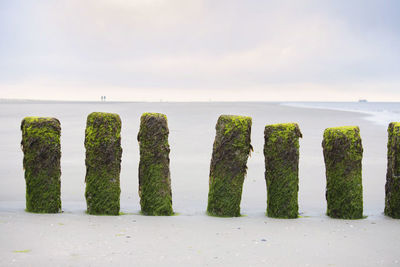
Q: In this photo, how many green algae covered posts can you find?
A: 7